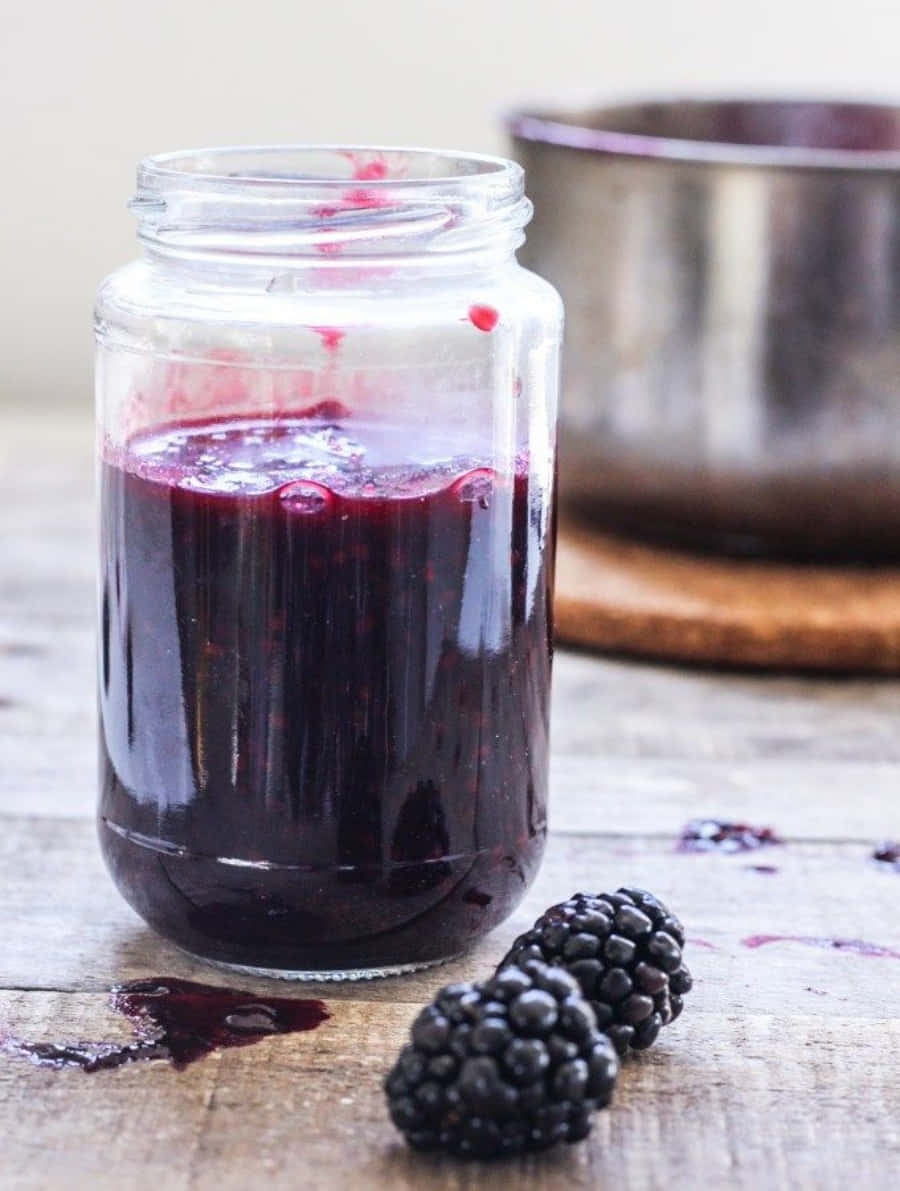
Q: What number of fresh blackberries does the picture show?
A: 2